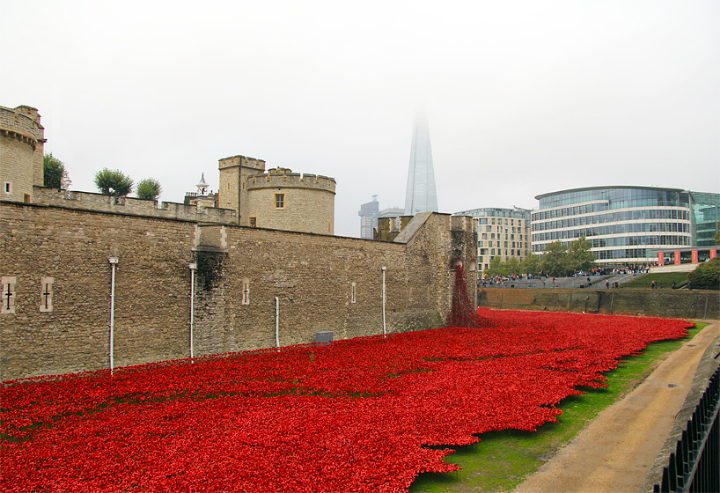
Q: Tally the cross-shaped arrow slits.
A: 4